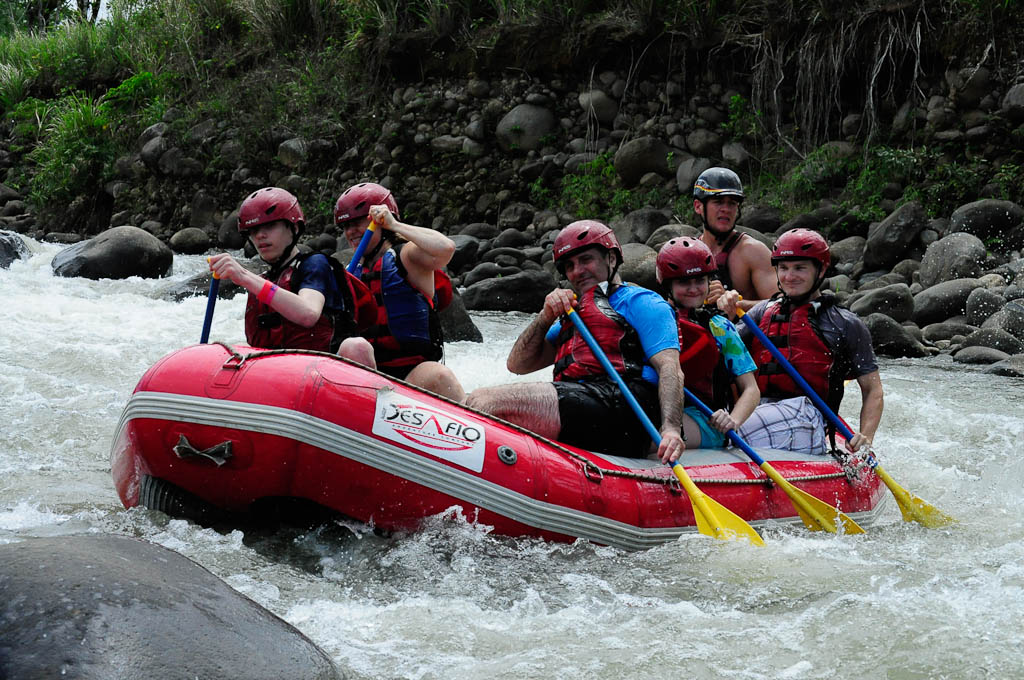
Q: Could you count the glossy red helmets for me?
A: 5